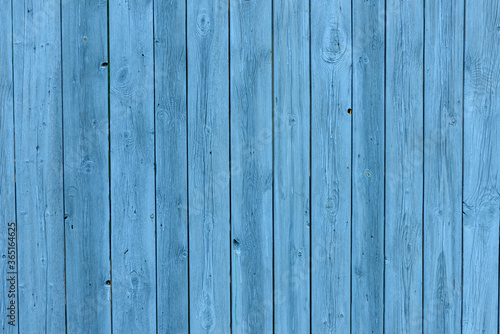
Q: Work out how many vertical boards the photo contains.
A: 13